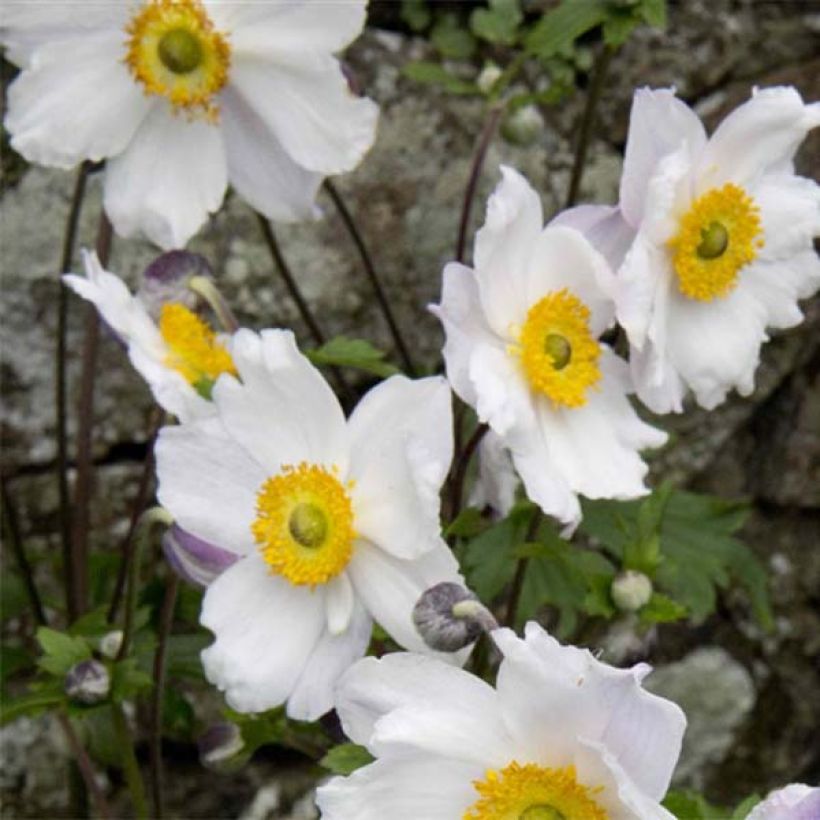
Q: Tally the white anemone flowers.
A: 6